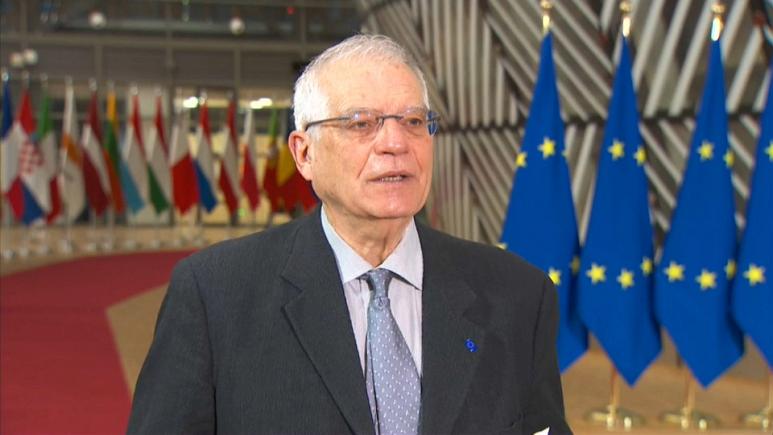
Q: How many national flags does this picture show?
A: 14